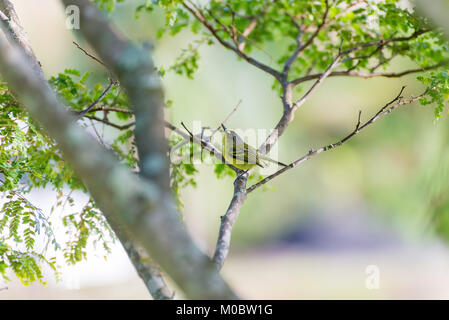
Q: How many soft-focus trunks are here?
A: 2